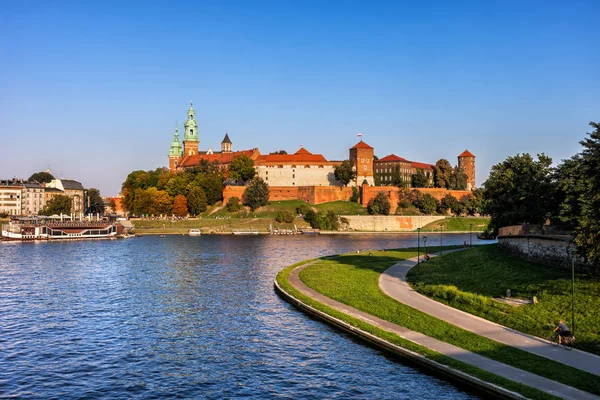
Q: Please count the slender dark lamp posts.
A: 5